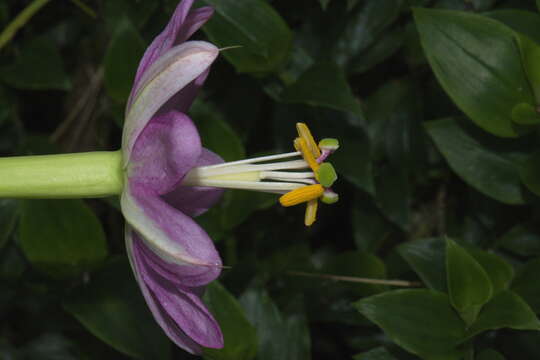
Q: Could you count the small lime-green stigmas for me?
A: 3